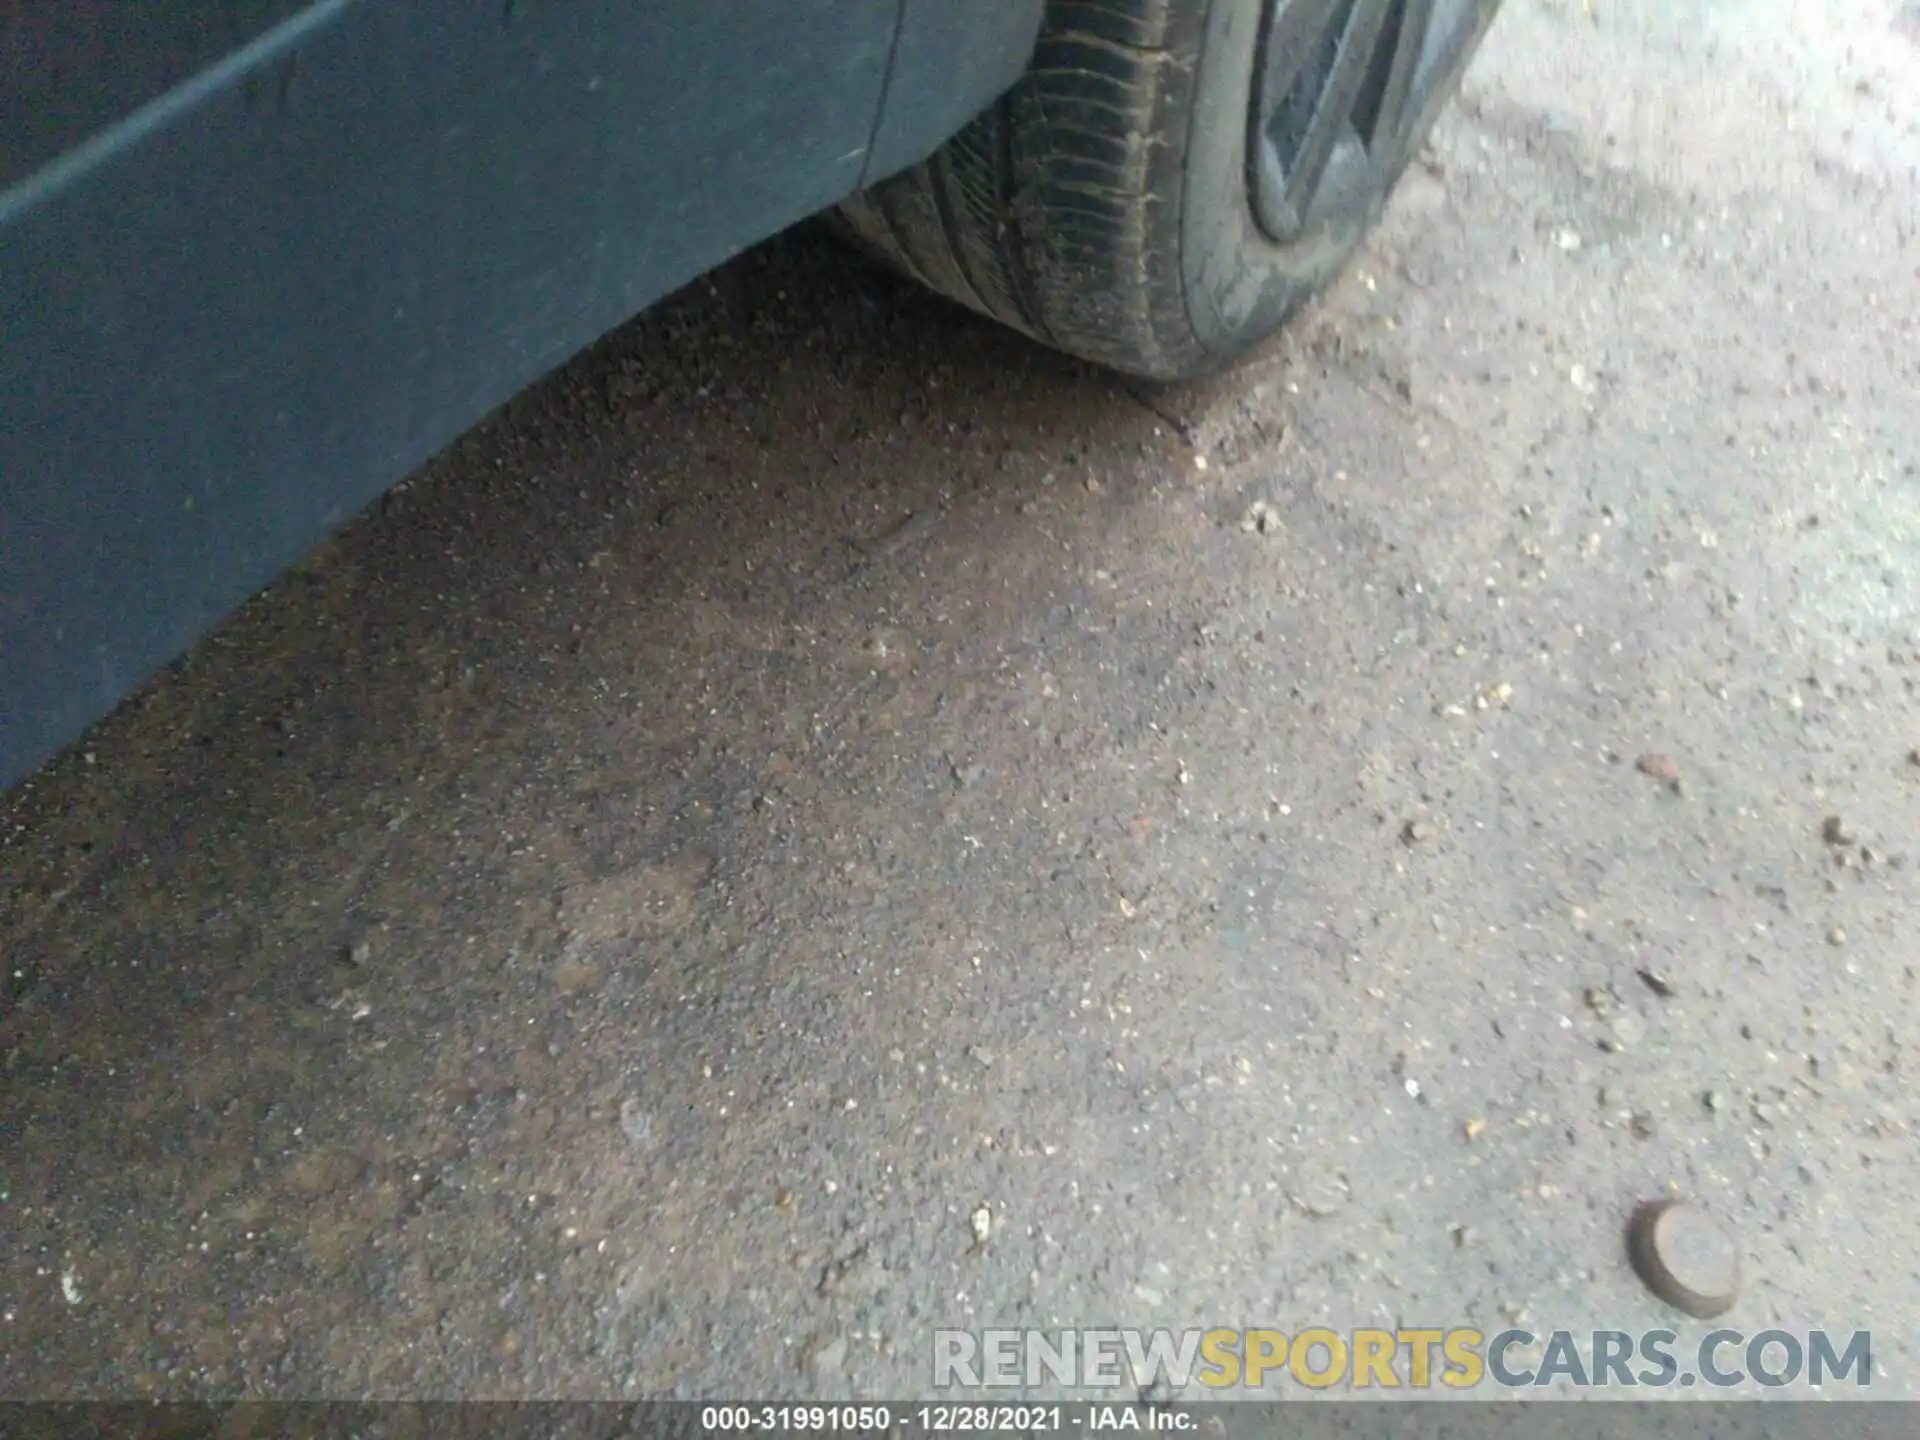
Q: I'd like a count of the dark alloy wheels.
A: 1